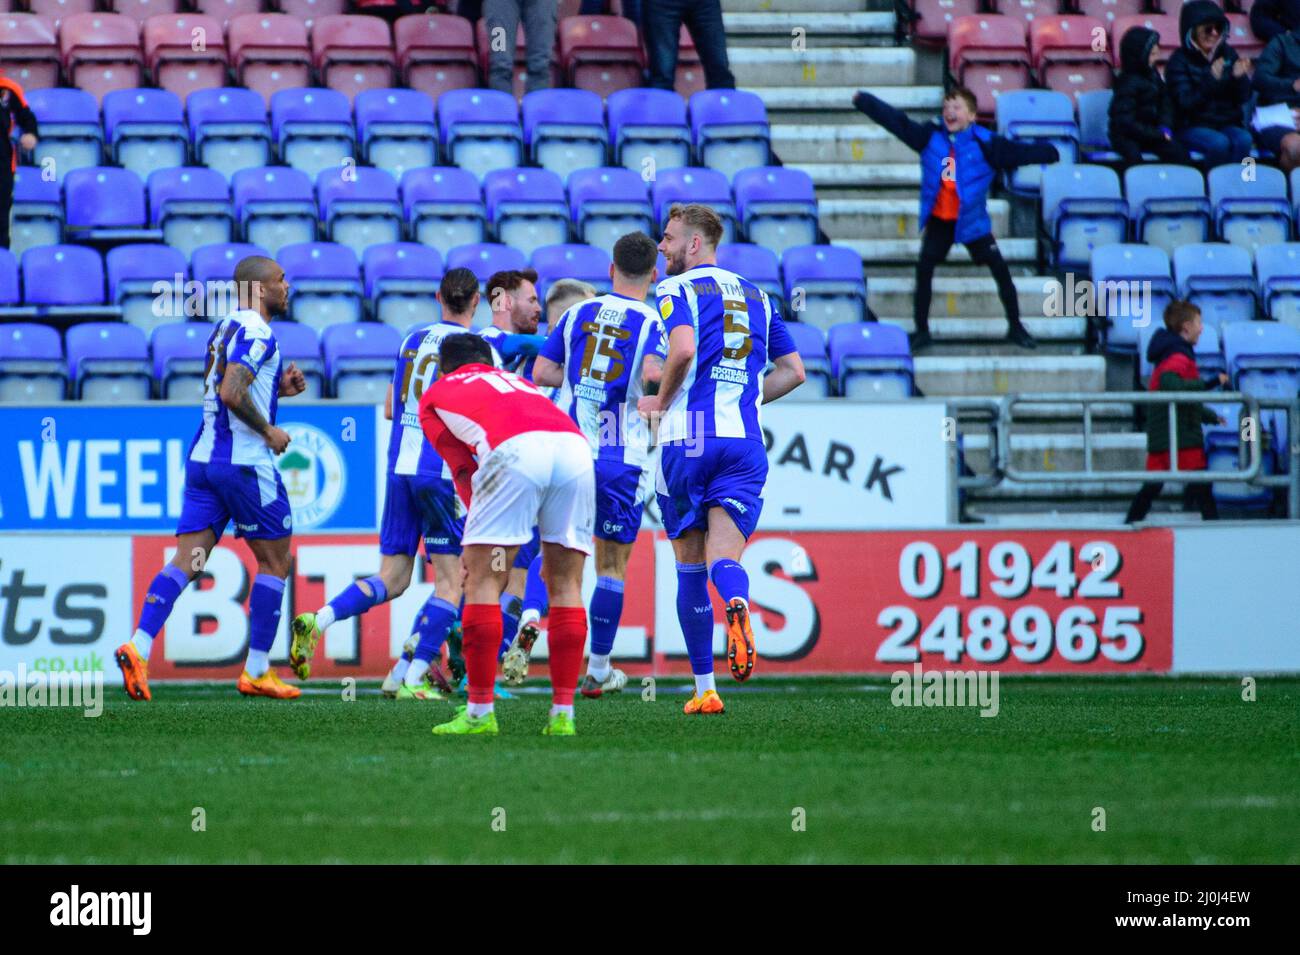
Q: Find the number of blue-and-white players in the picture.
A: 6